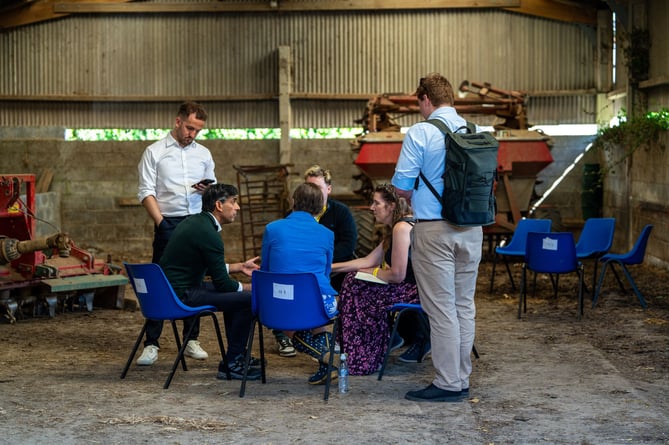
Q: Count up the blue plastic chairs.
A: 7